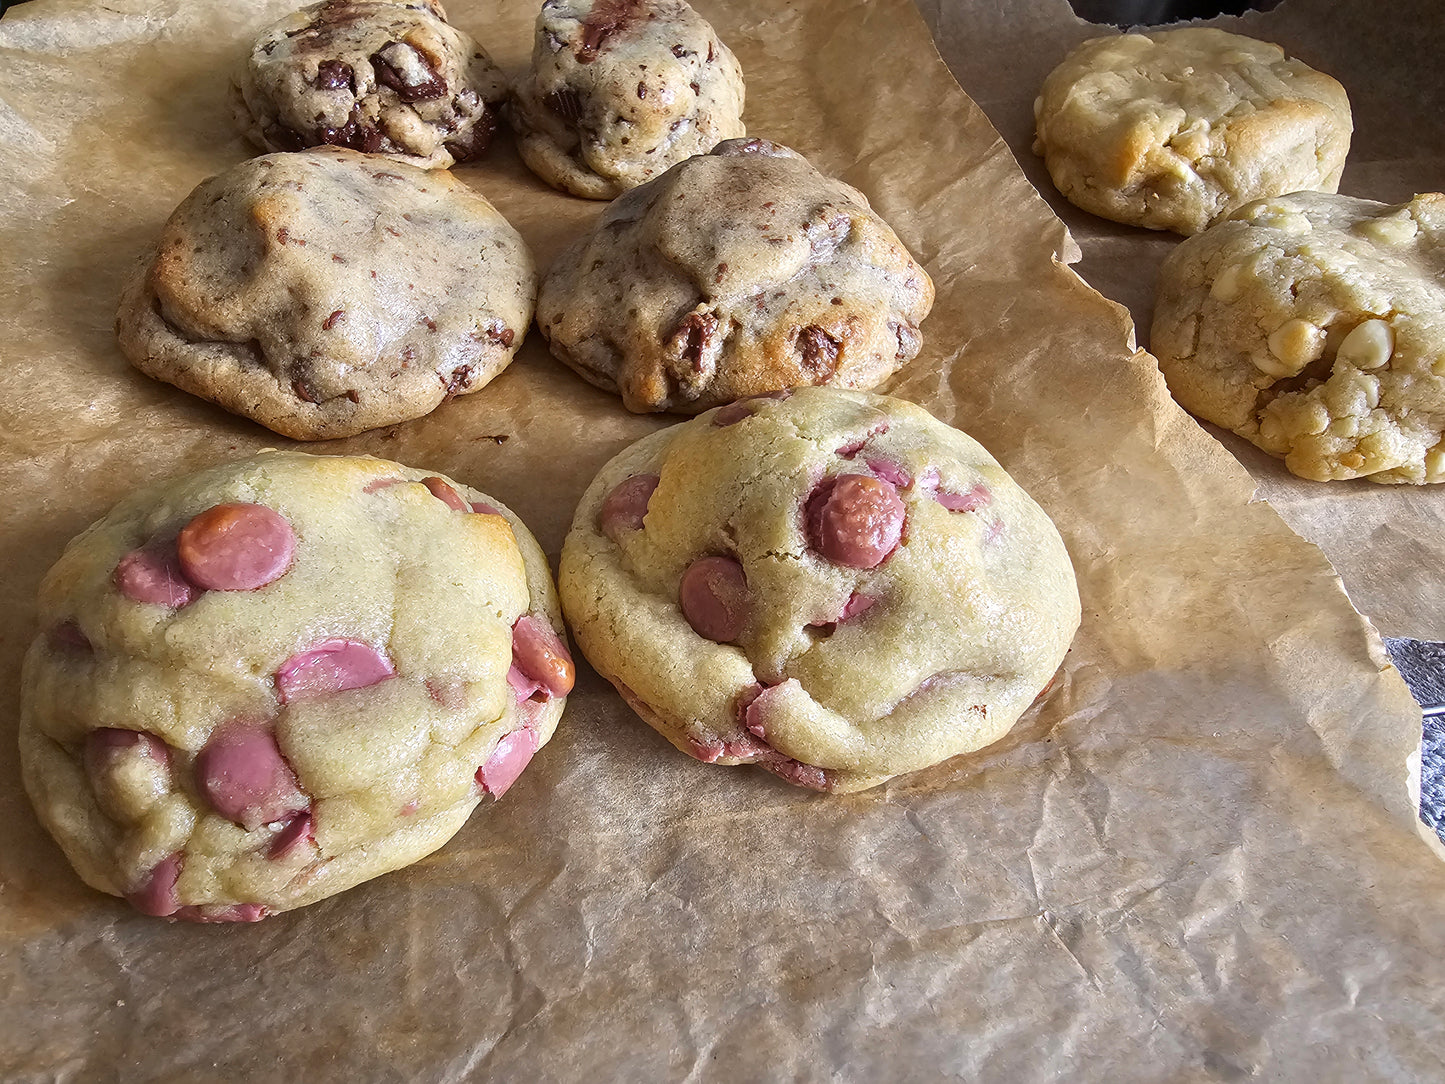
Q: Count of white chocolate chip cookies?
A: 2